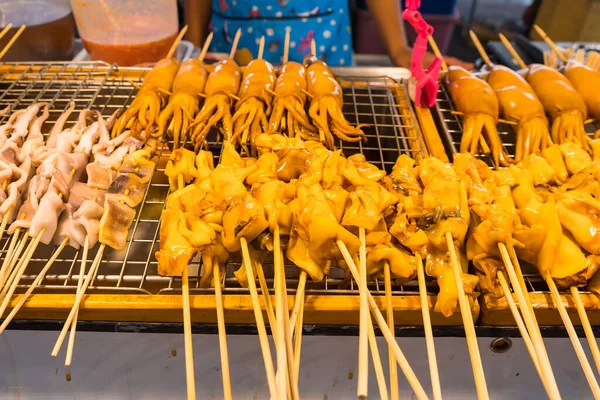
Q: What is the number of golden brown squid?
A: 10